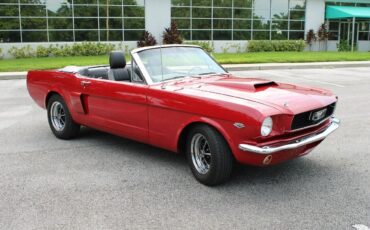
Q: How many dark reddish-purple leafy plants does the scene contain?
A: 4